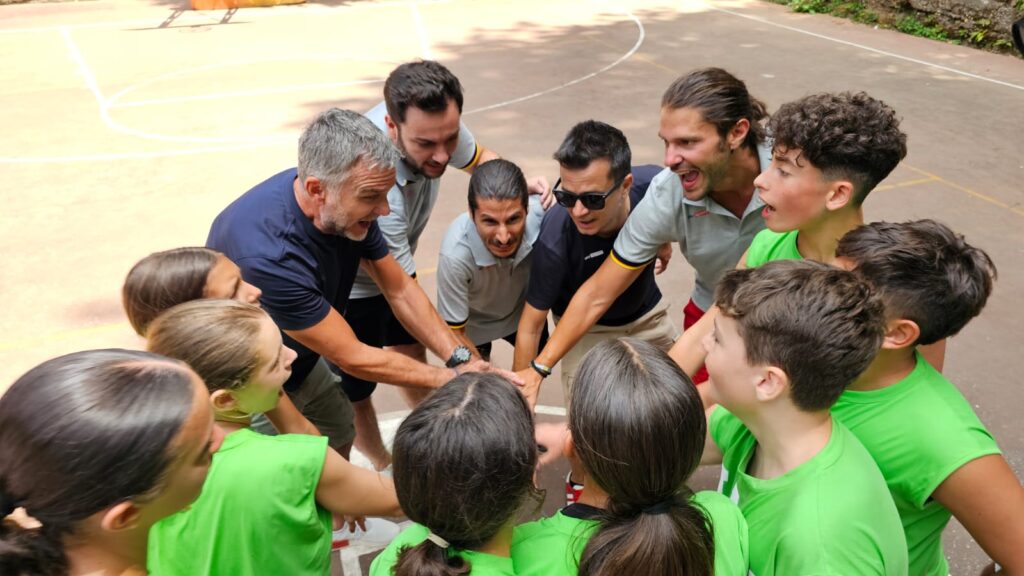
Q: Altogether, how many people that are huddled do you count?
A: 13